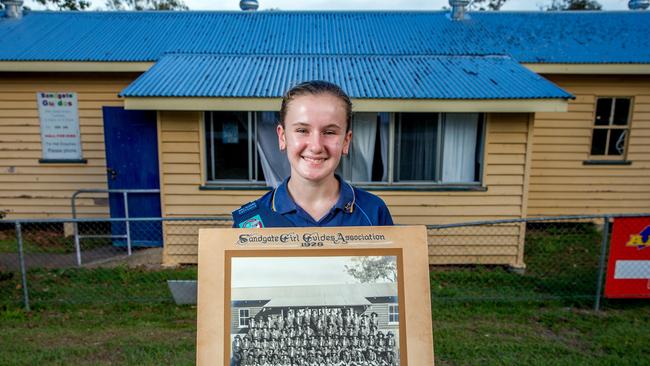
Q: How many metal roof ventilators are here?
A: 4